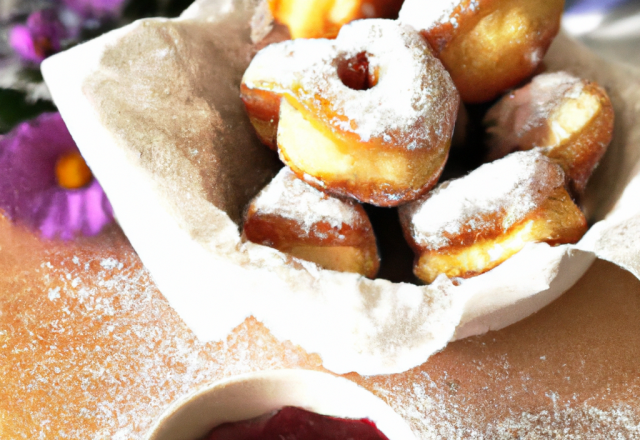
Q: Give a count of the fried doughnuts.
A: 6